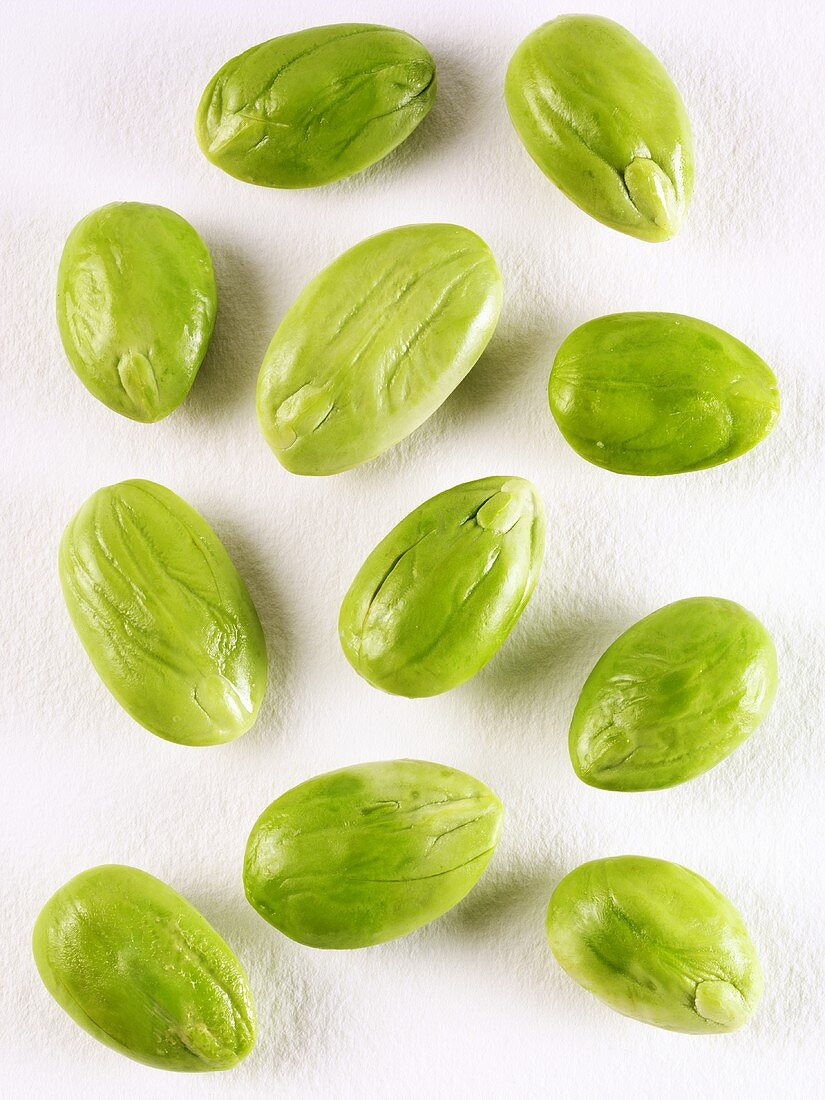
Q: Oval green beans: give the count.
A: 11